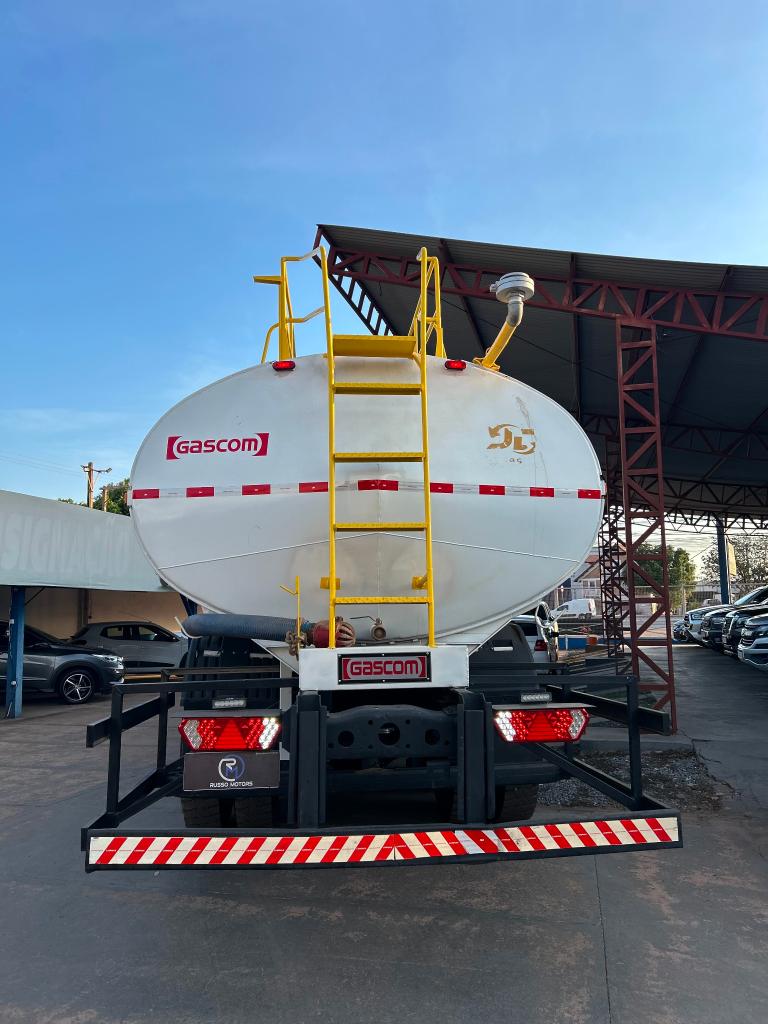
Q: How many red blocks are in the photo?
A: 9